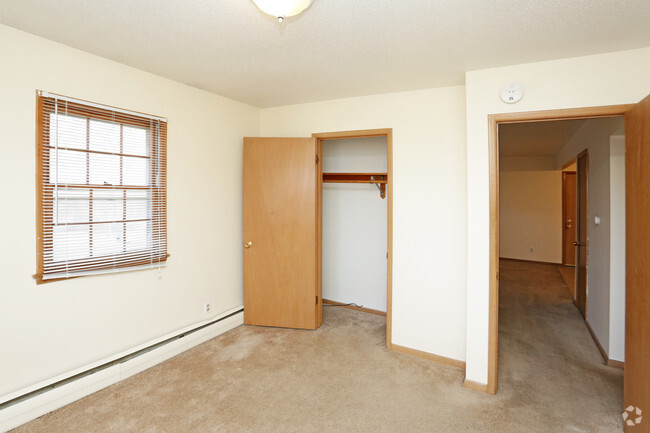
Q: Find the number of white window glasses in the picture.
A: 12